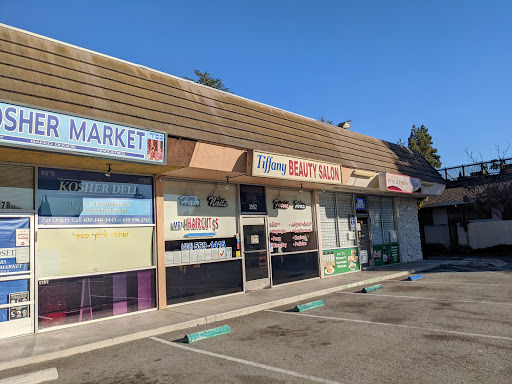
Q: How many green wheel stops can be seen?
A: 3